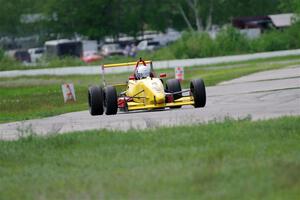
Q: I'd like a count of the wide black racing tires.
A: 4